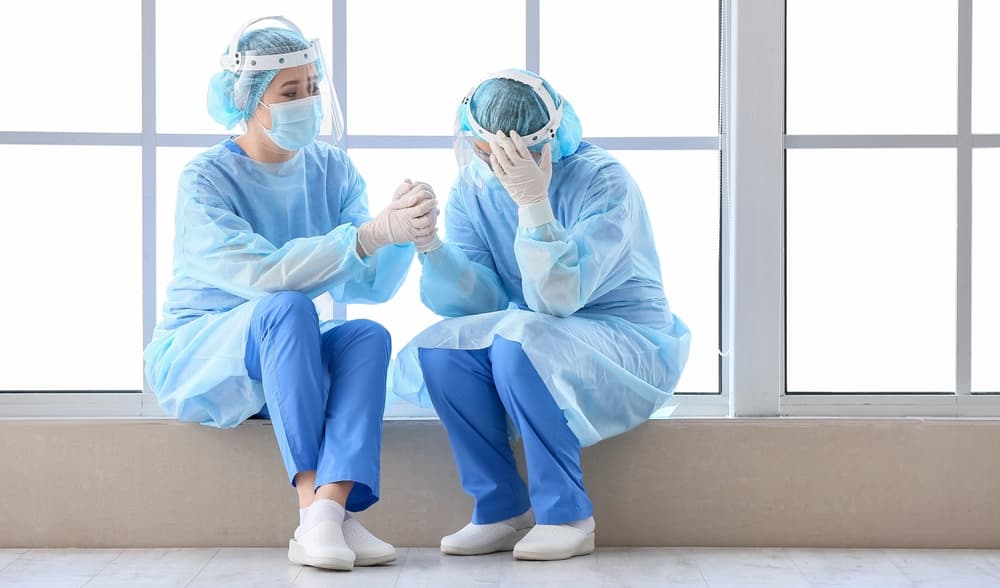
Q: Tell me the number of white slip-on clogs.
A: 4